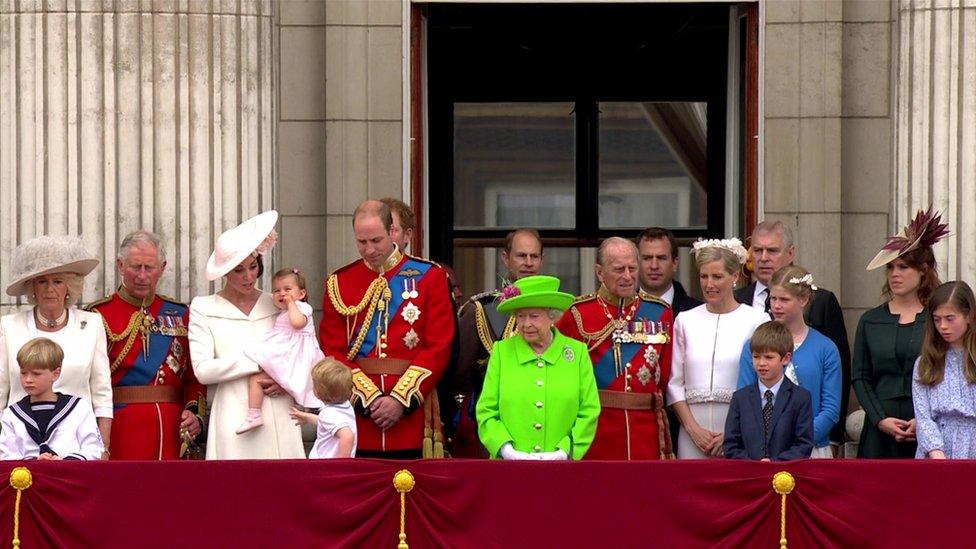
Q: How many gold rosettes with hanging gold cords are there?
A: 3